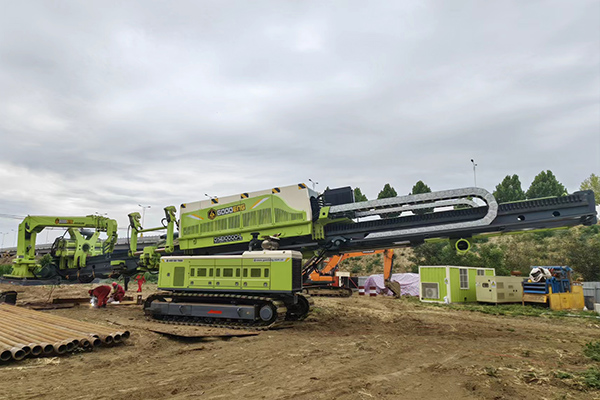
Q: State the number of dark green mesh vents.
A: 10